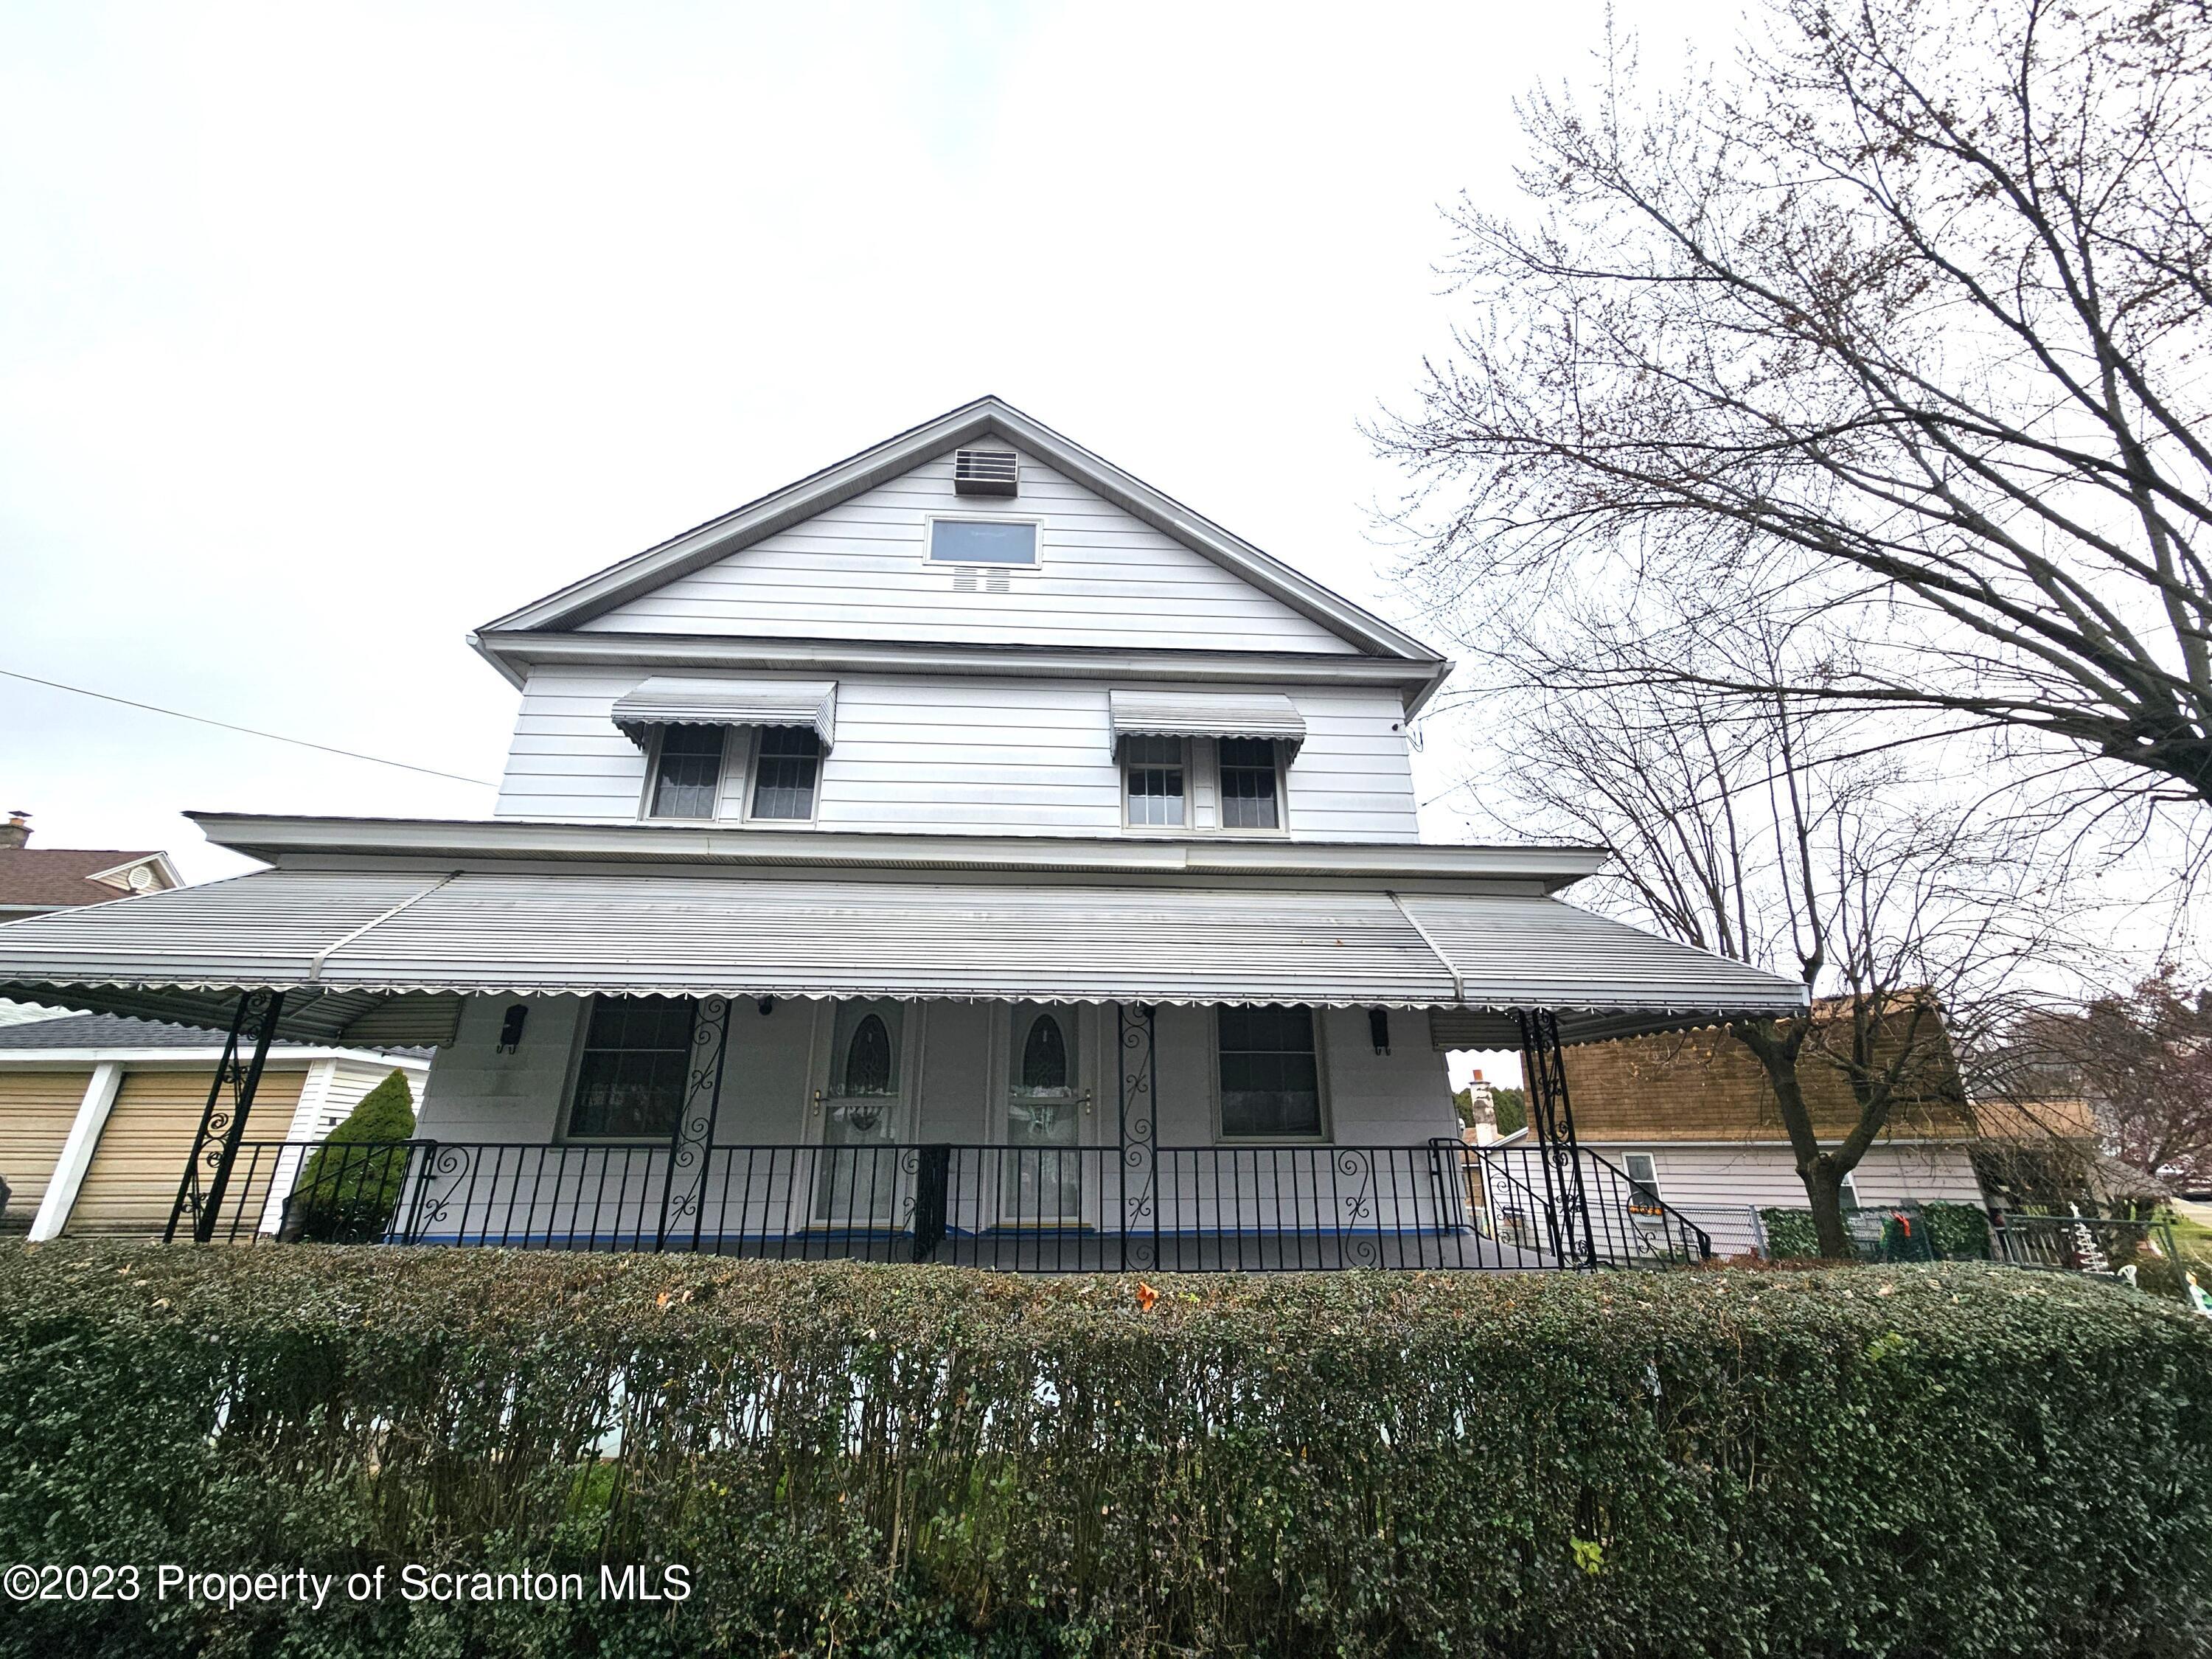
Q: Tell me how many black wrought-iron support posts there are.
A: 4